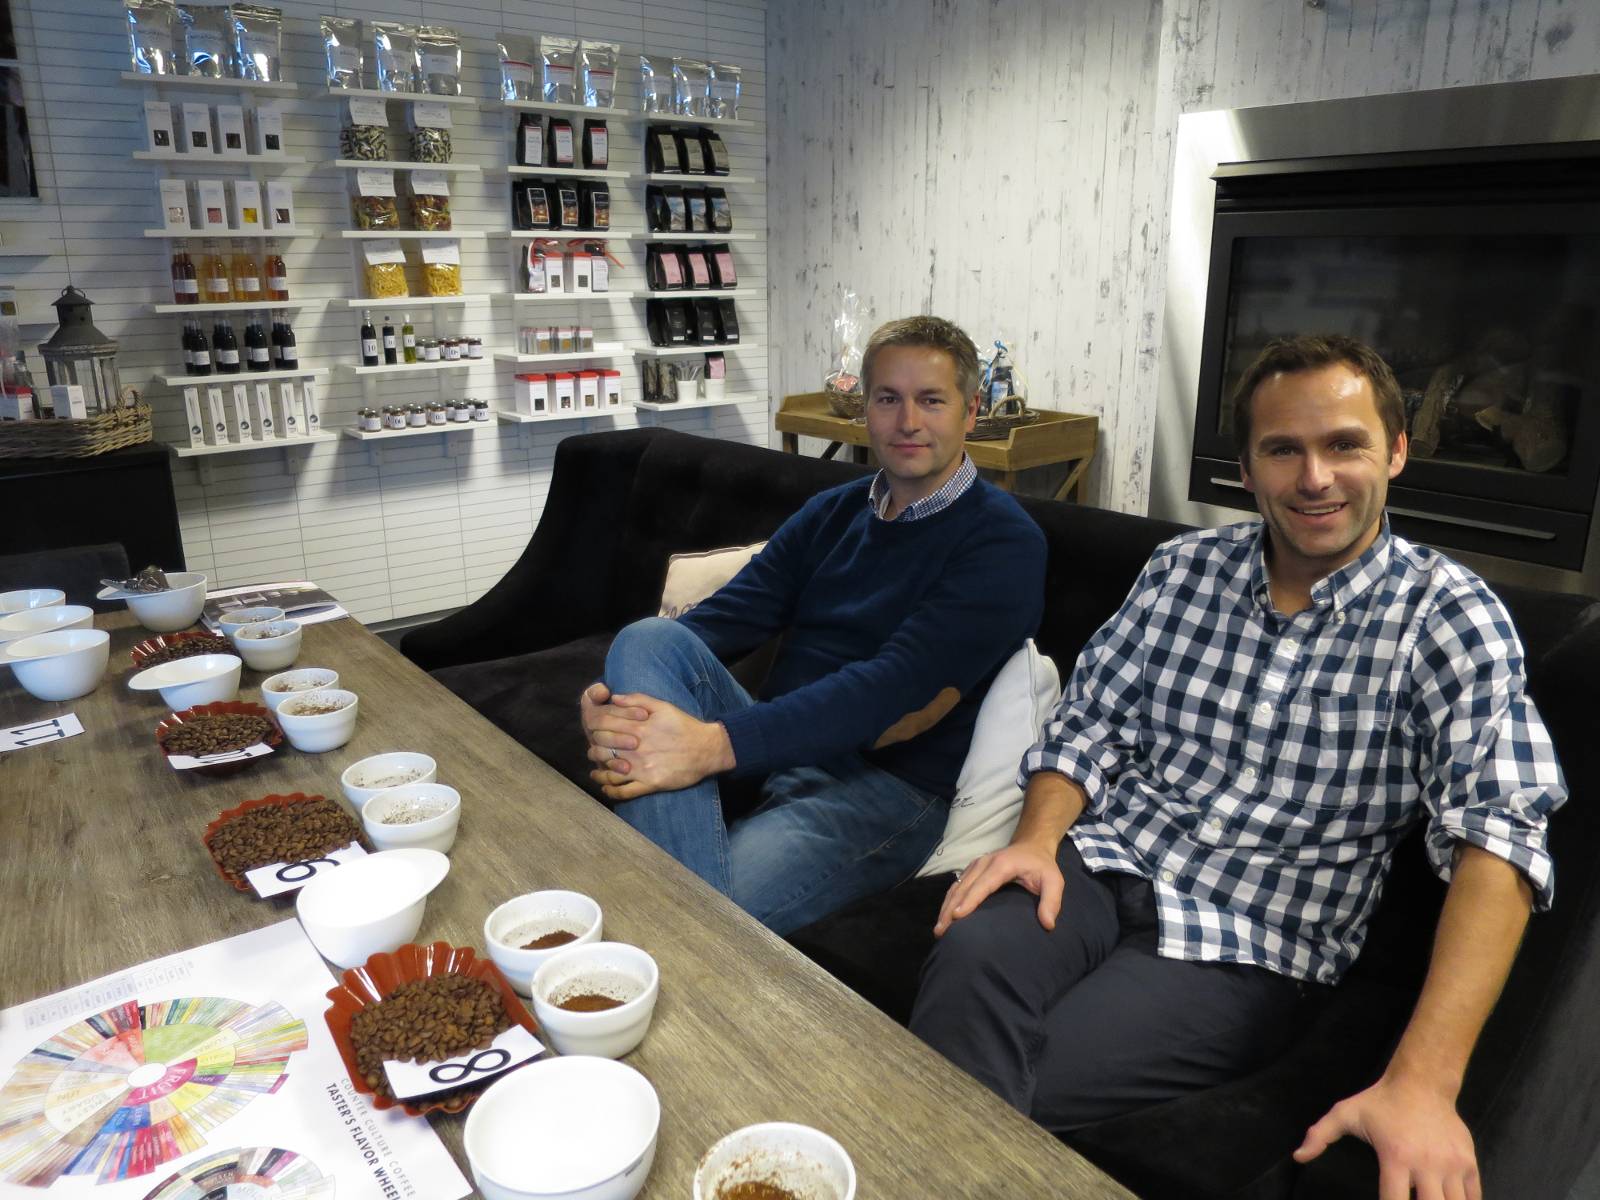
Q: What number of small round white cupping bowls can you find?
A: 9